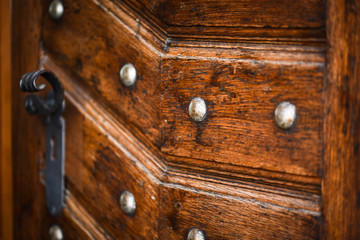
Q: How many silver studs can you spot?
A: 7